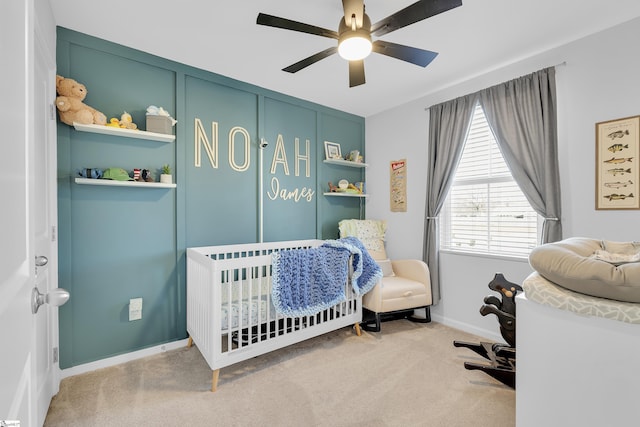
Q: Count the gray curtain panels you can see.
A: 2